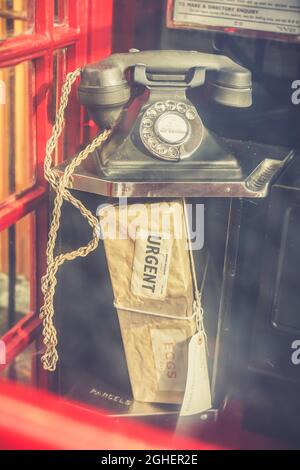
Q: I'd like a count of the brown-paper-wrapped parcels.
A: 1